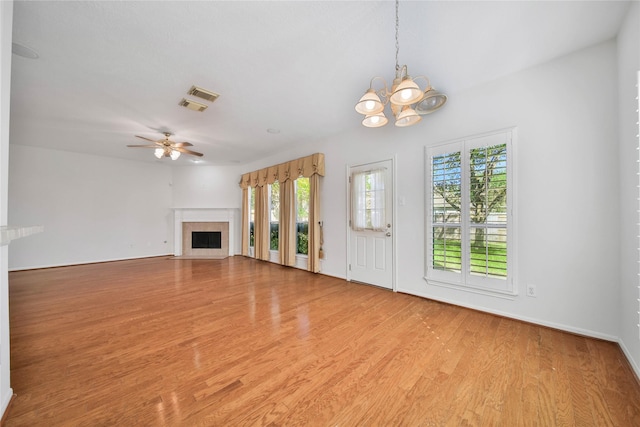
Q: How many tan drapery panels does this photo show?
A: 4